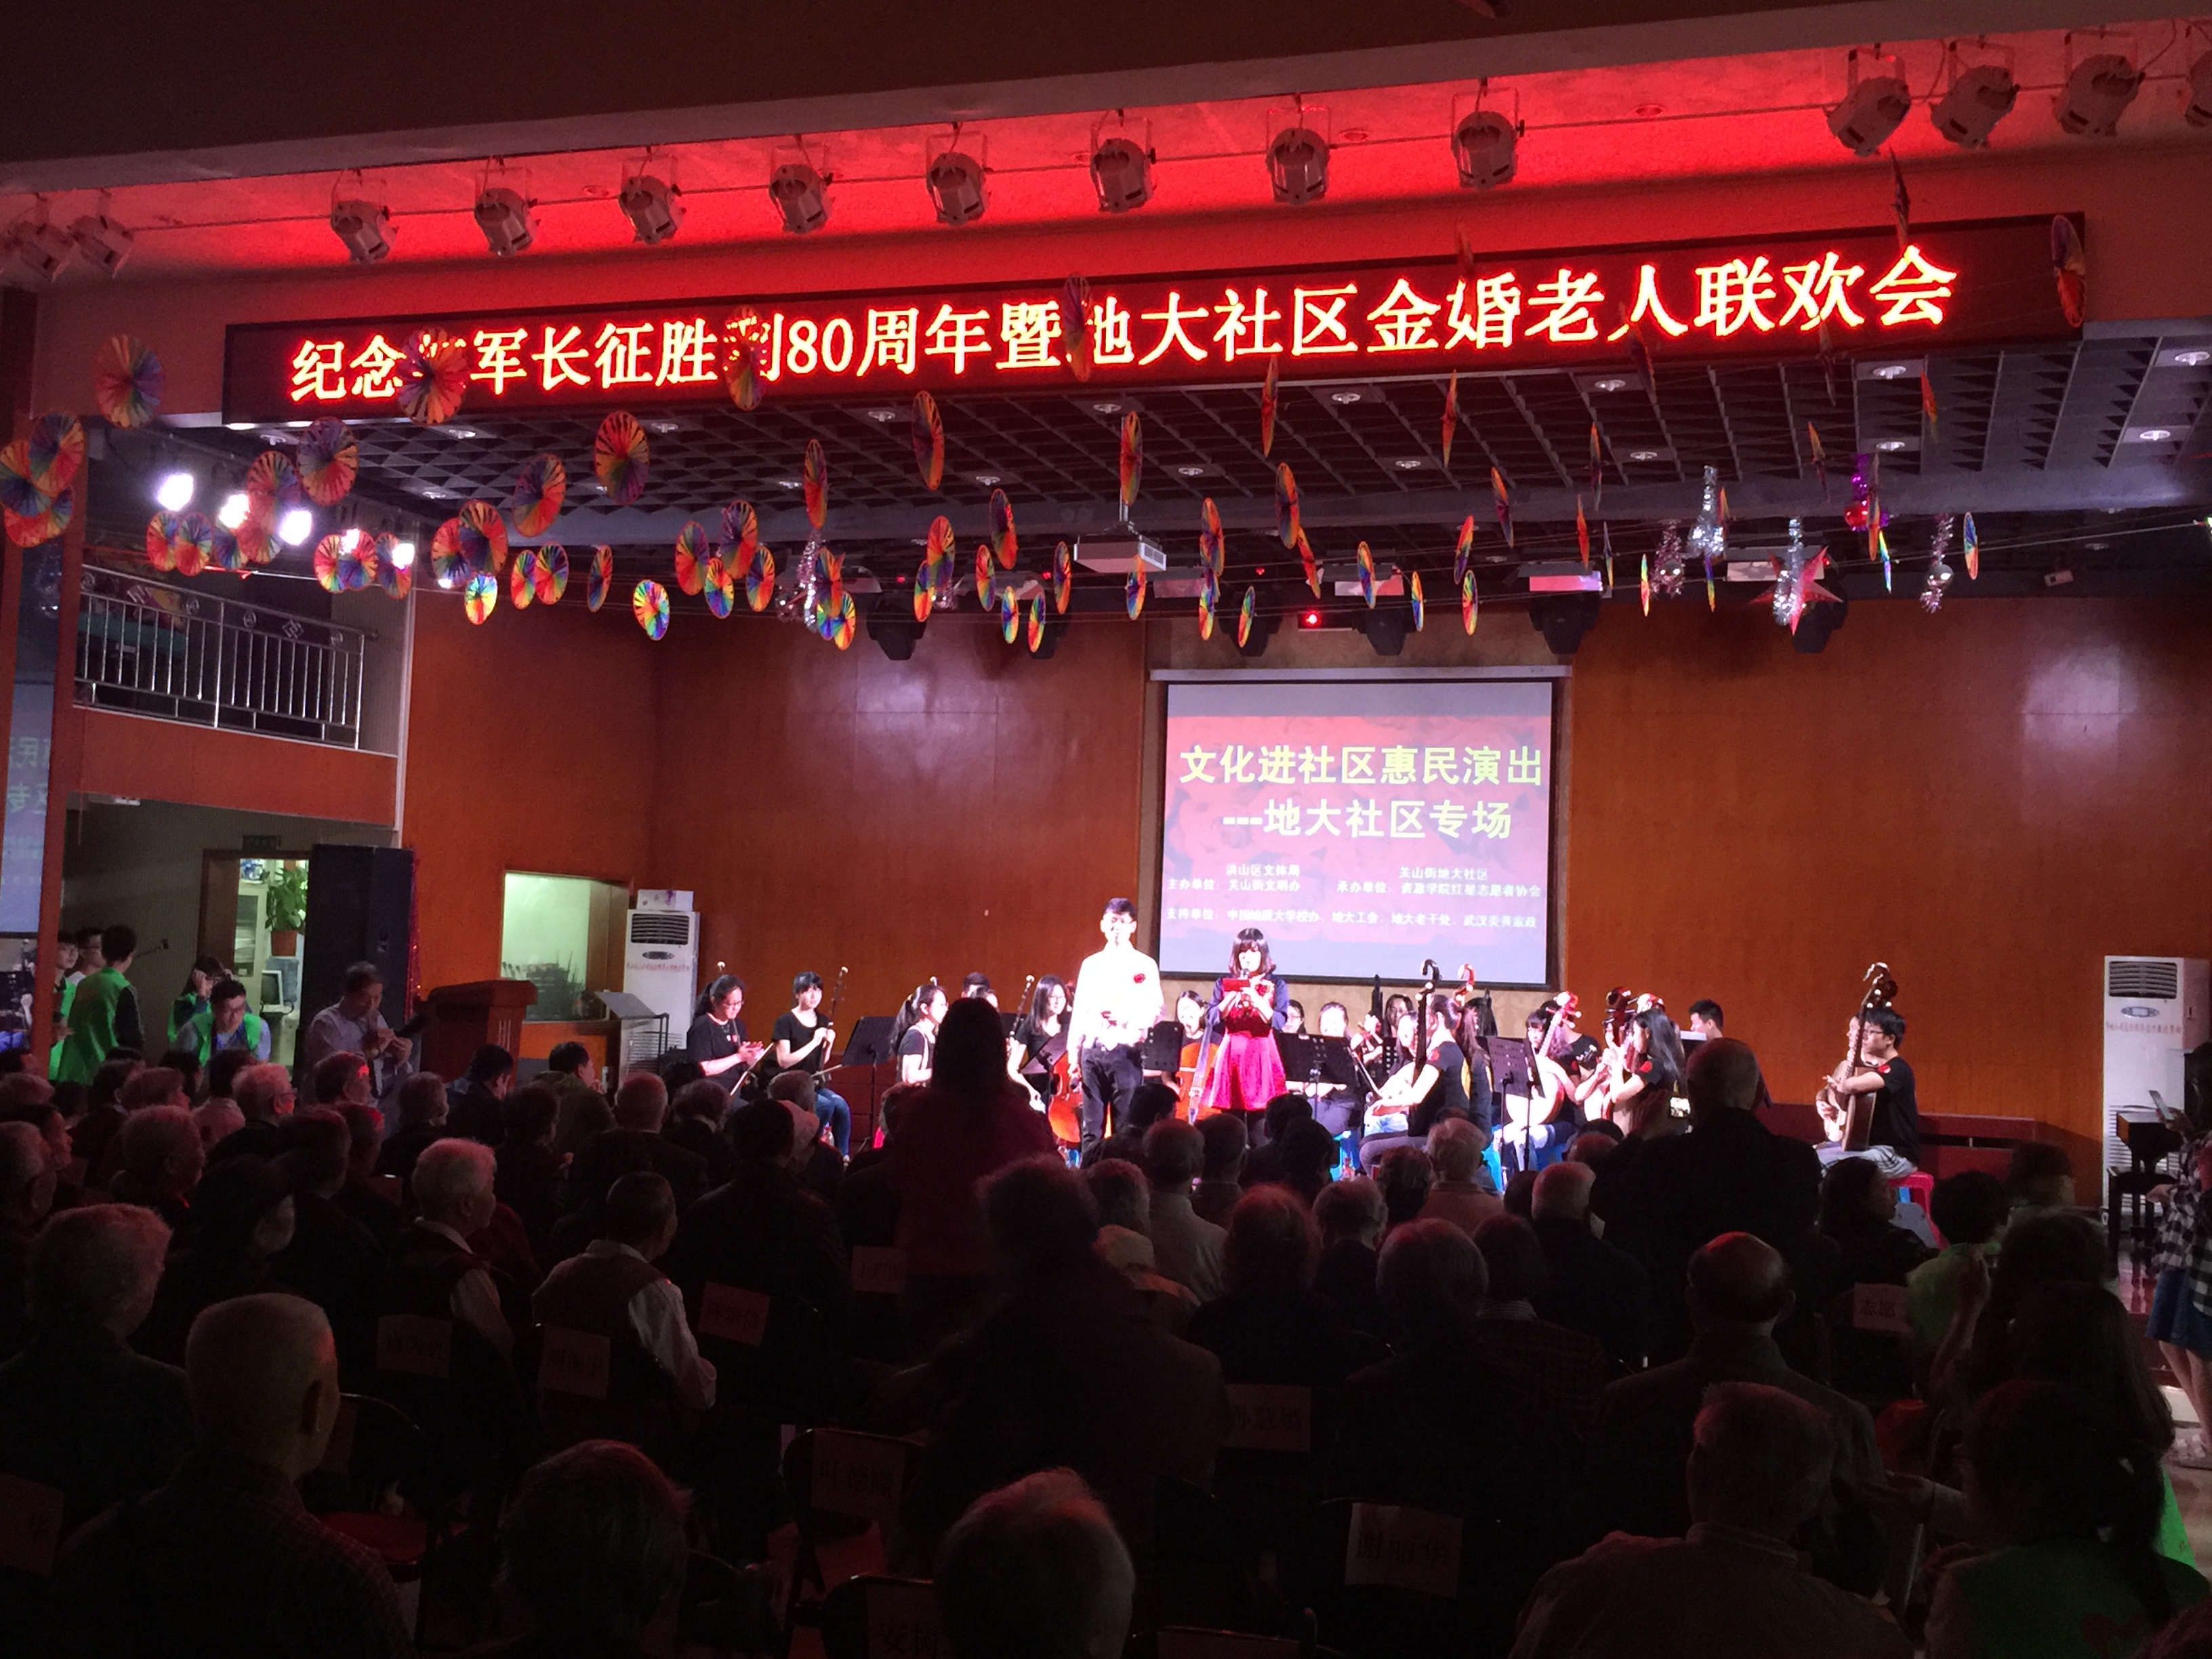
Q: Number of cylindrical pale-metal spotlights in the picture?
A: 14